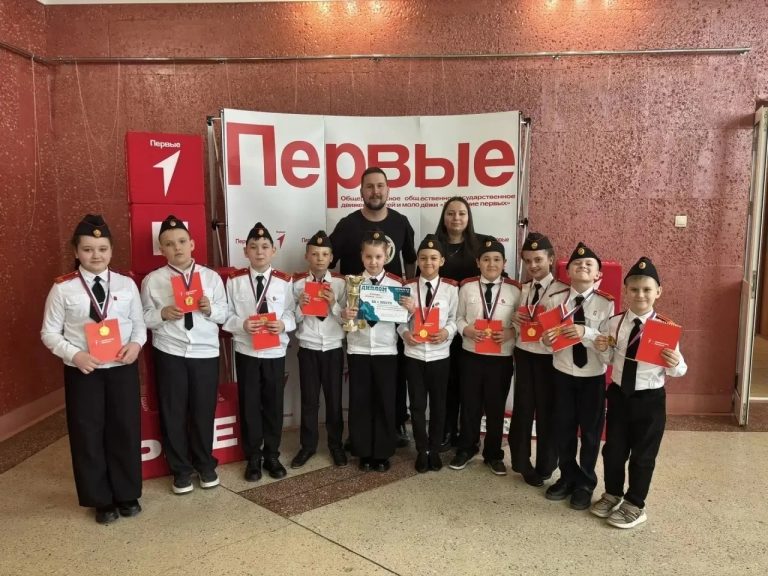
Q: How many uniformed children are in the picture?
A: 10